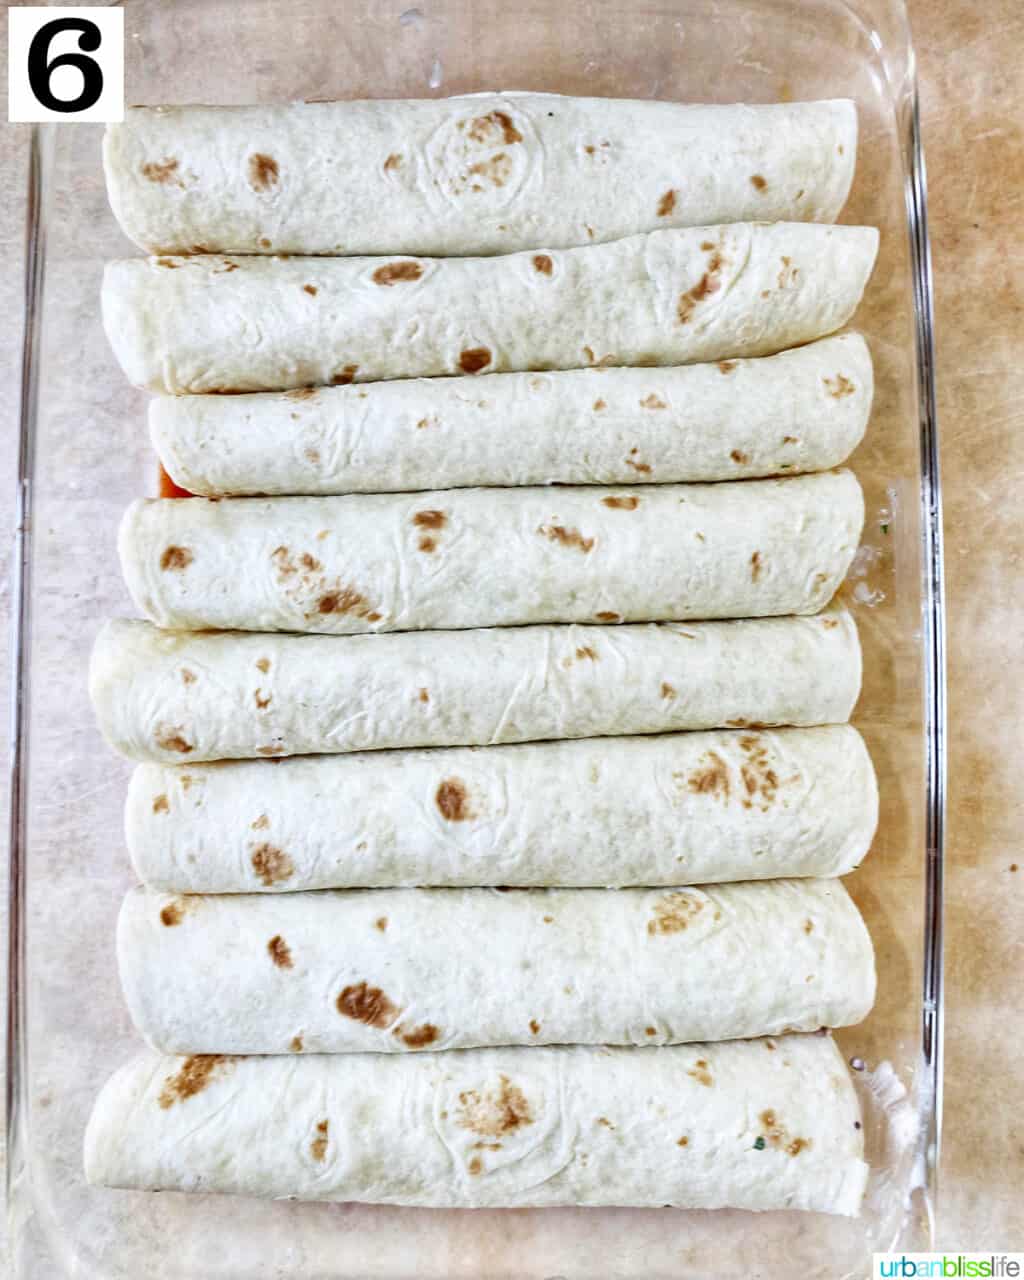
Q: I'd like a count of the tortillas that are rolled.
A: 8